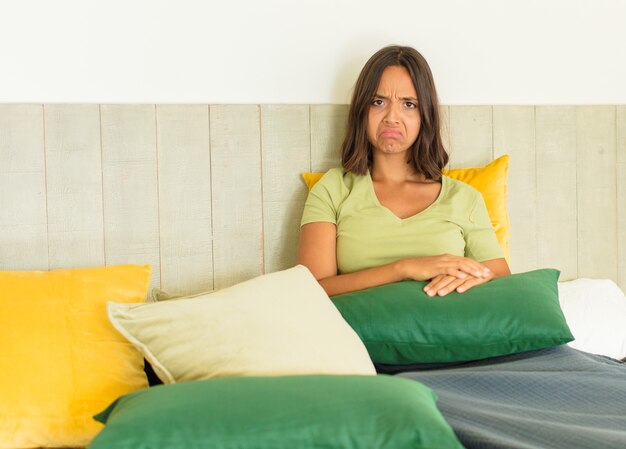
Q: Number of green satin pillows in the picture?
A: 2